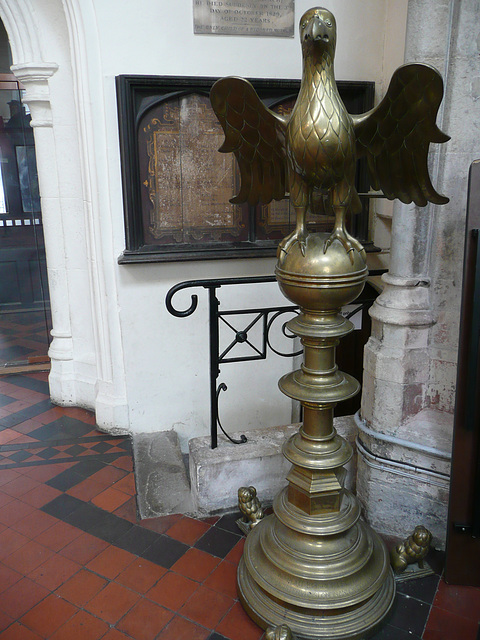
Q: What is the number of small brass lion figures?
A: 3